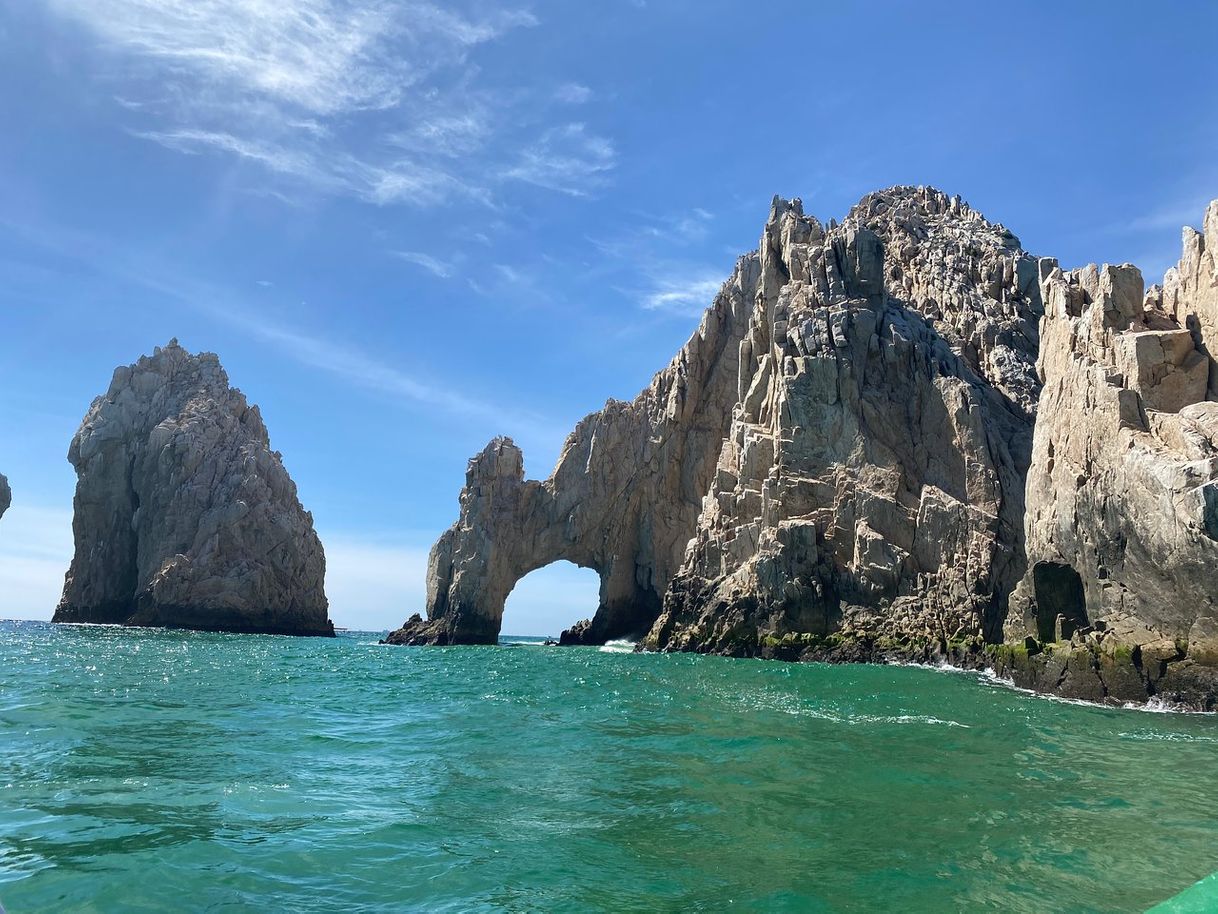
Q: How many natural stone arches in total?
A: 1